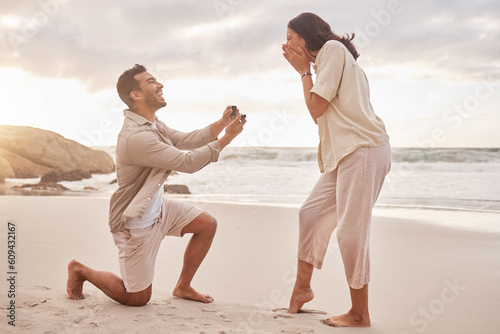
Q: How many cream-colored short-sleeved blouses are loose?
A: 1